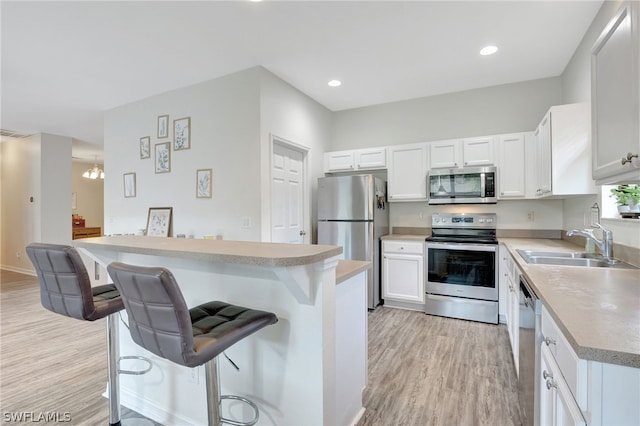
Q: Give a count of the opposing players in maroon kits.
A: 0